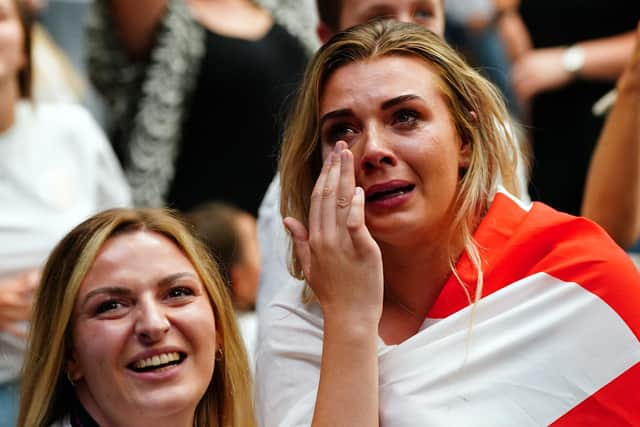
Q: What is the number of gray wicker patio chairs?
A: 0